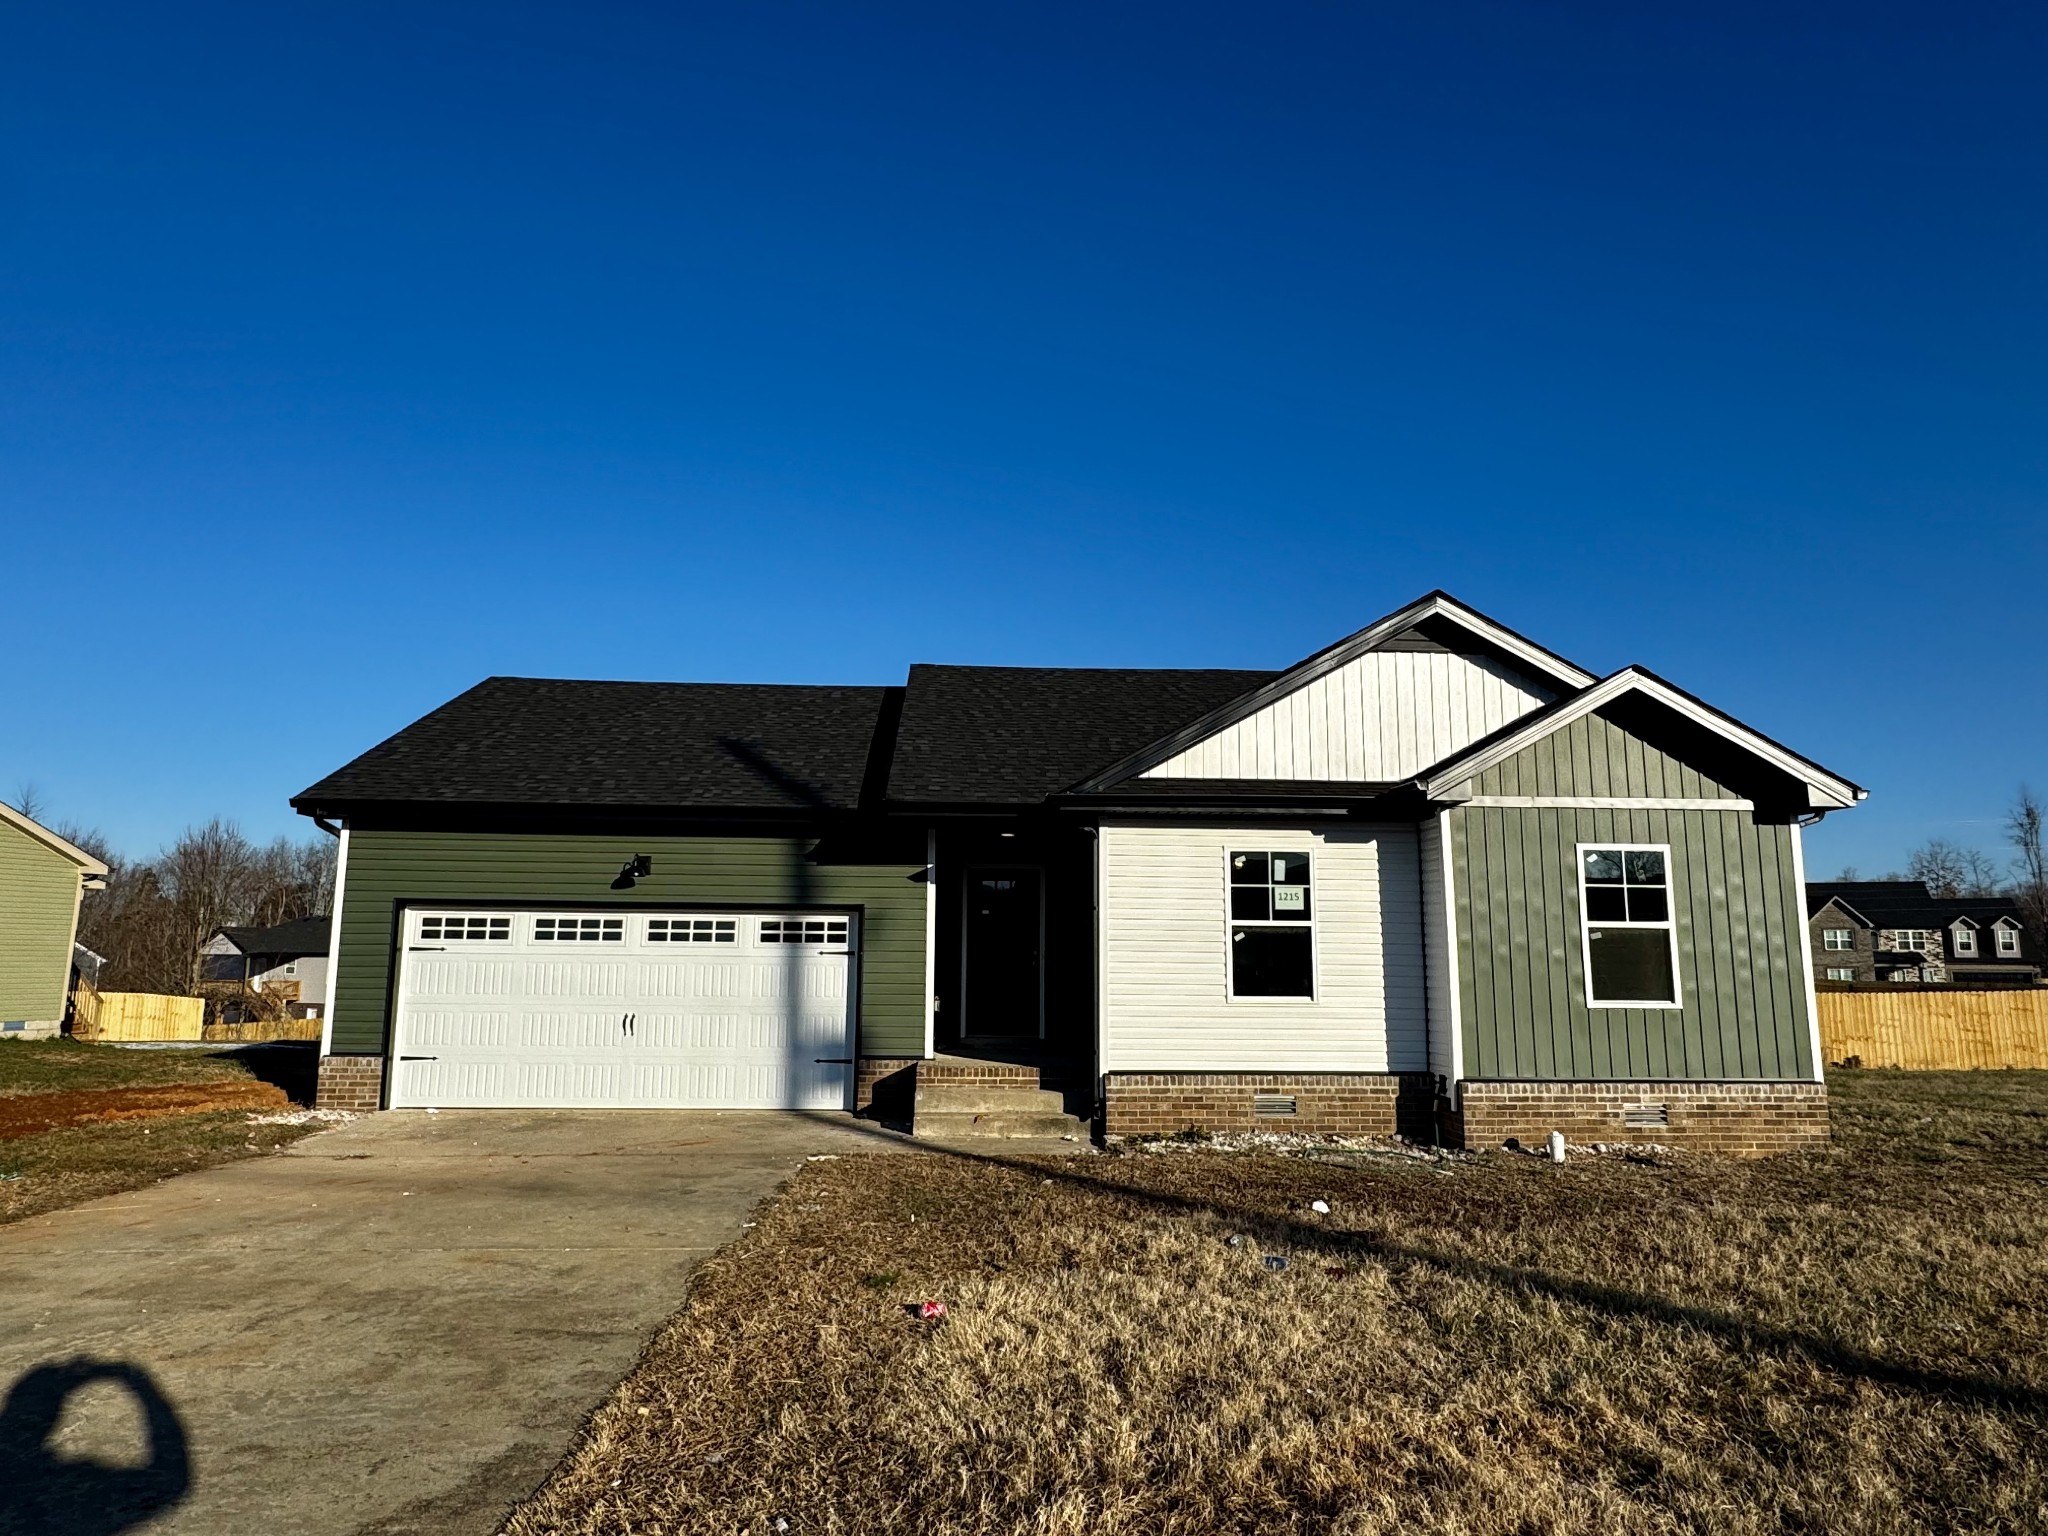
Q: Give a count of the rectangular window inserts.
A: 4